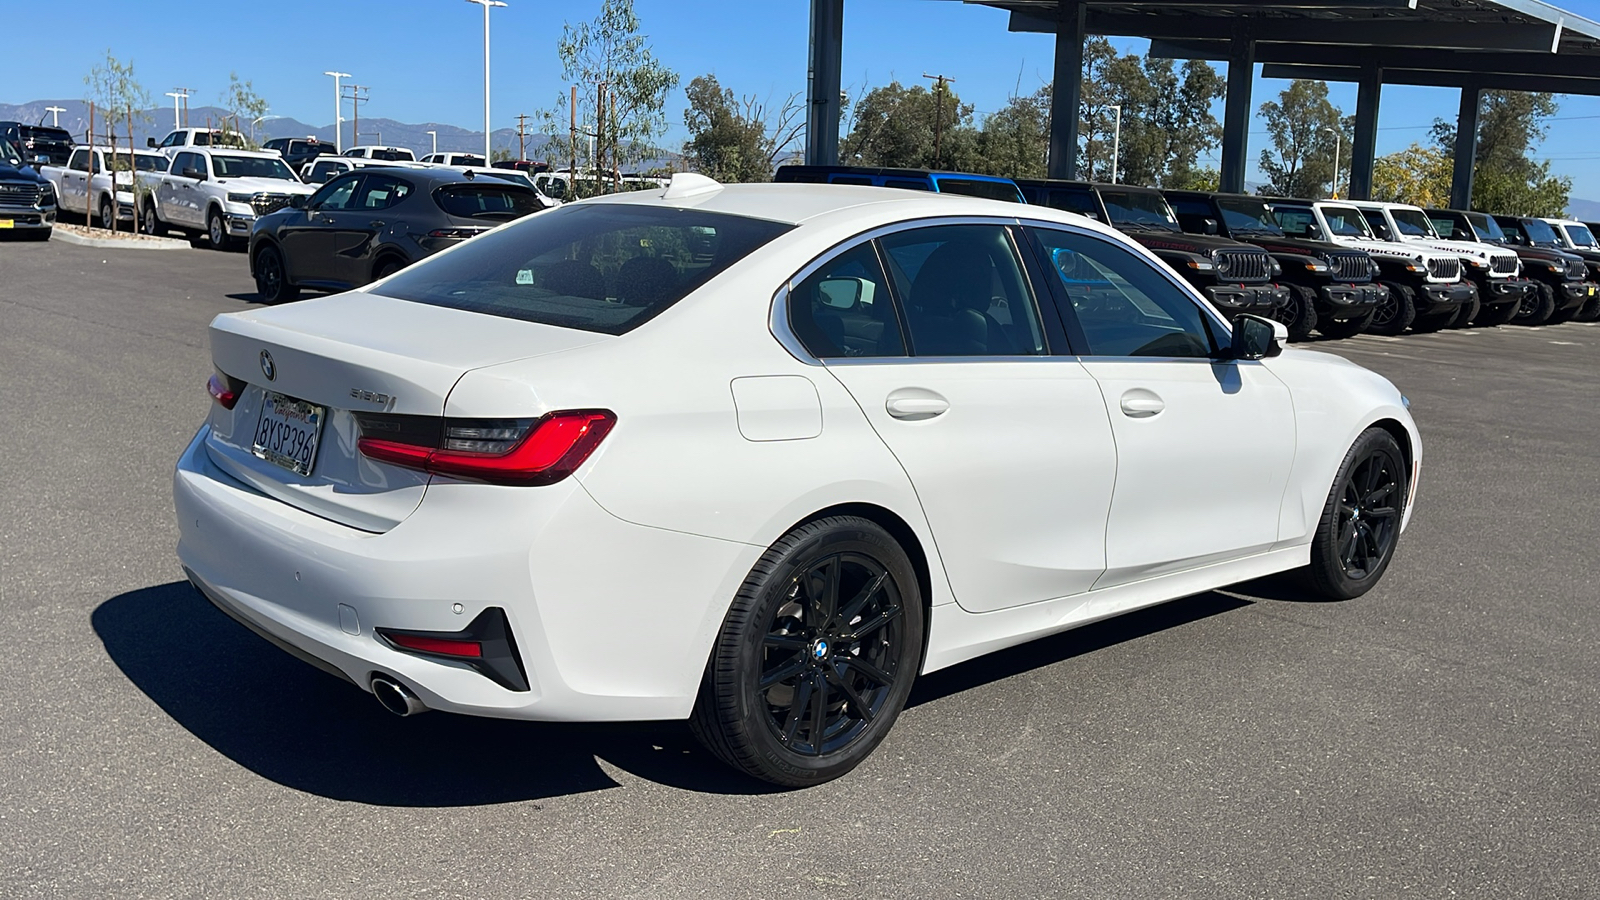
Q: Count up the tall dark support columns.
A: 5